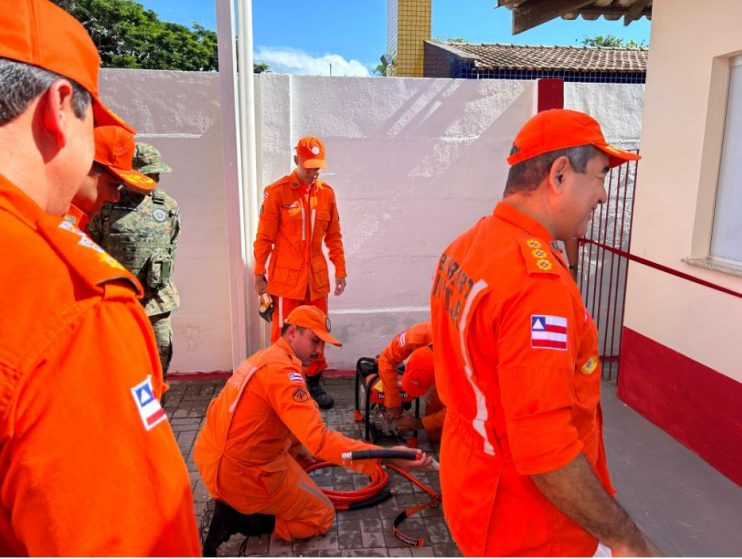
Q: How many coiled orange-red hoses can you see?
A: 1